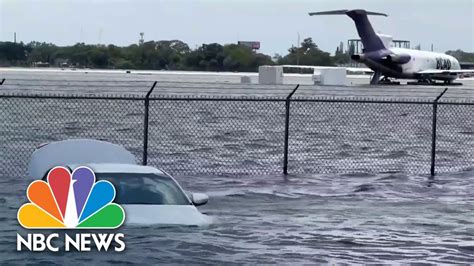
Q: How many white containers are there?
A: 2